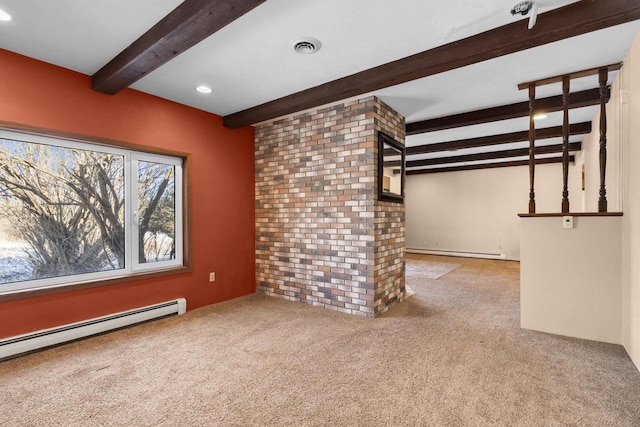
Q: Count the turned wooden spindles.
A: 3